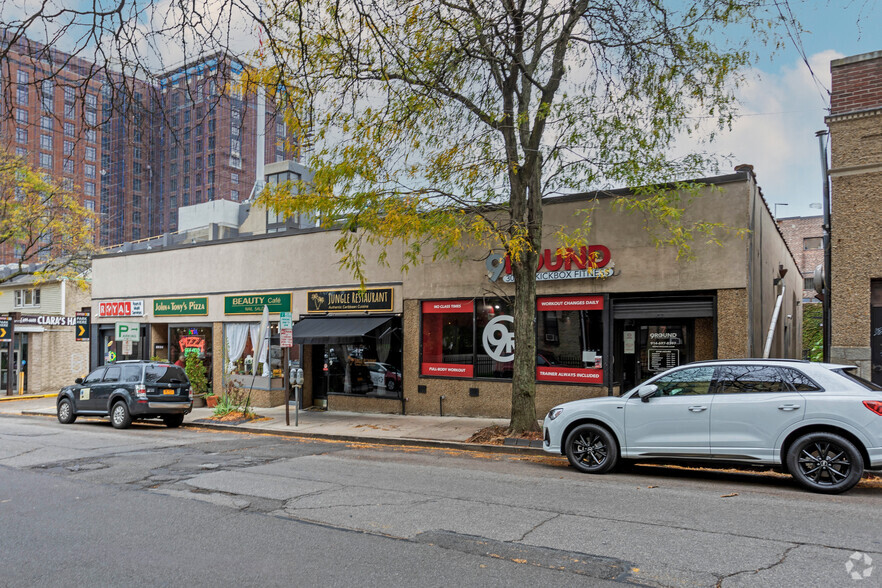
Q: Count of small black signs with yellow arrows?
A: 2